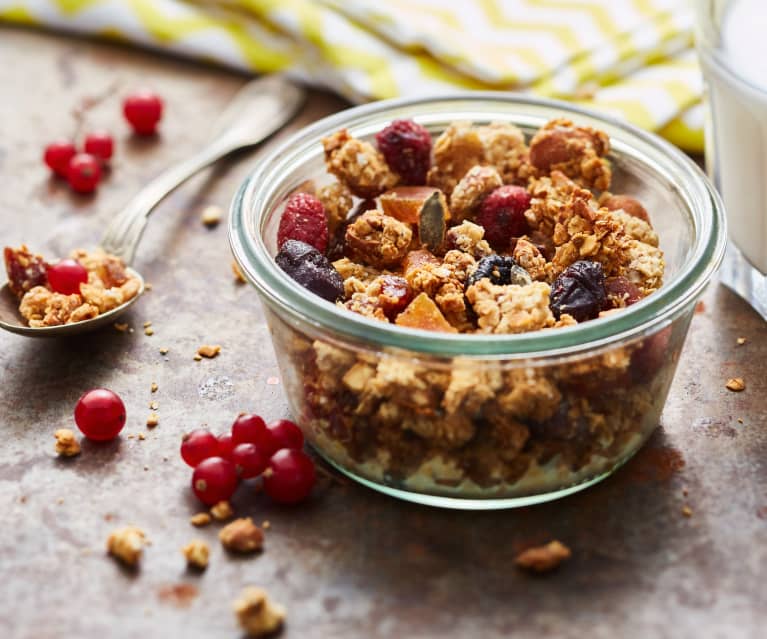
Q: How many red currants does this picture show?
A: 13